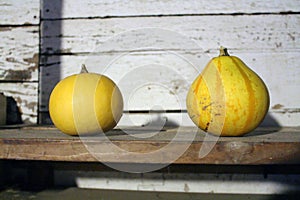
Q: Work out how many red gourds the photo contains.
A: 0